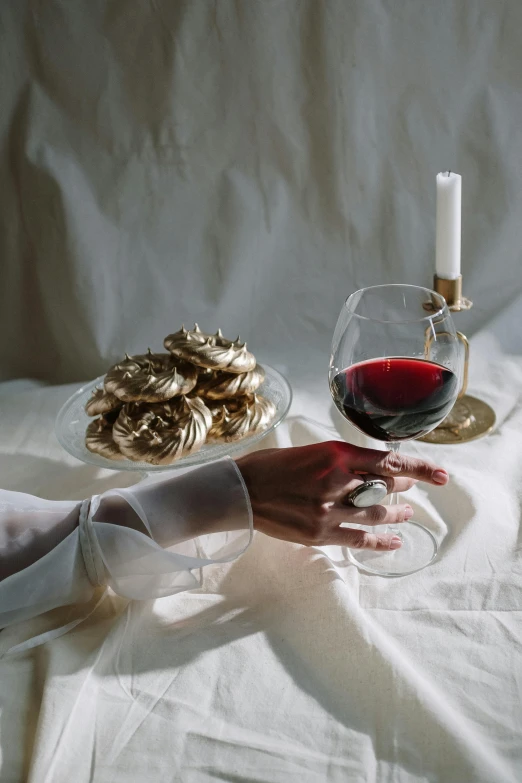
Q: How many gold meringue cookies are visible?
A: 7